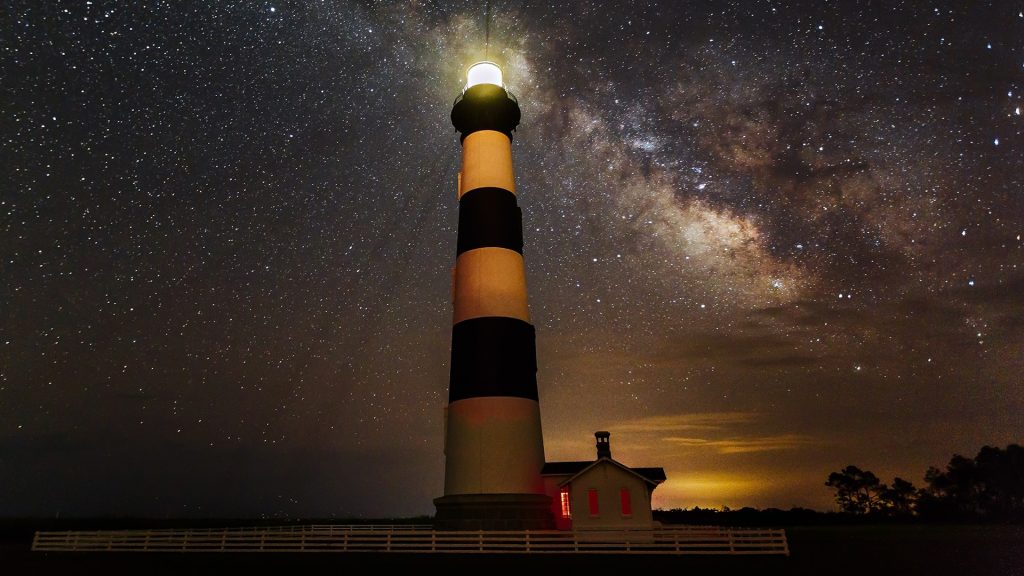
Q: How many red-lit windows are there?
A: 3